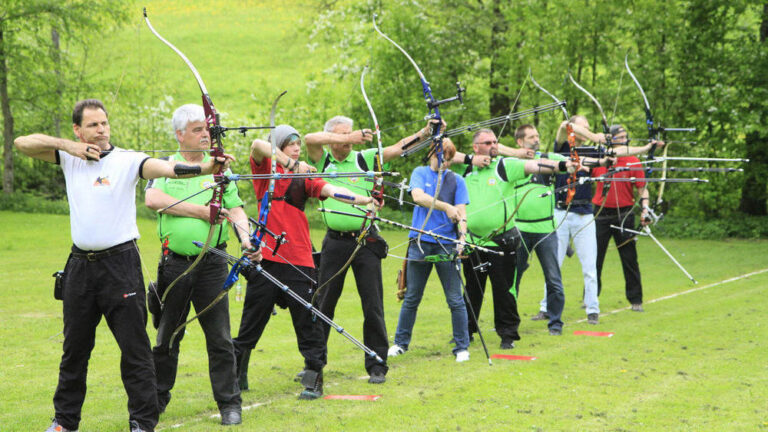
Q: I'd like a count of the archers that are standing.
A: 9